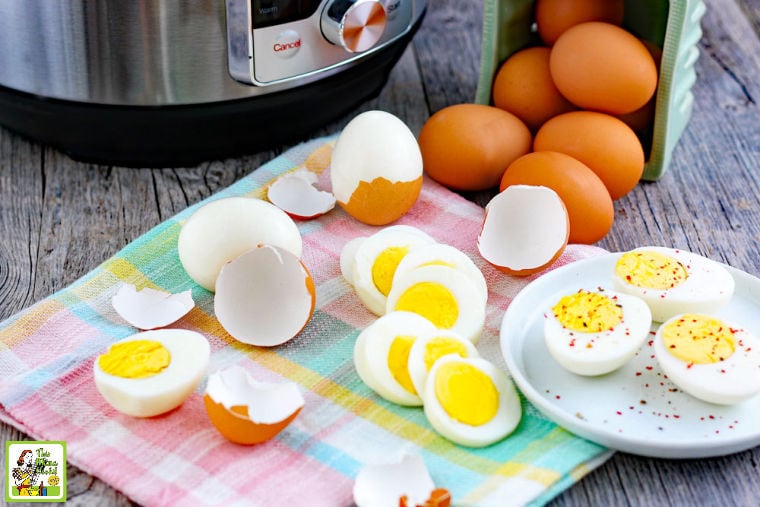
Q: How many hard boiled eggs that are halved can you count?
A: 4